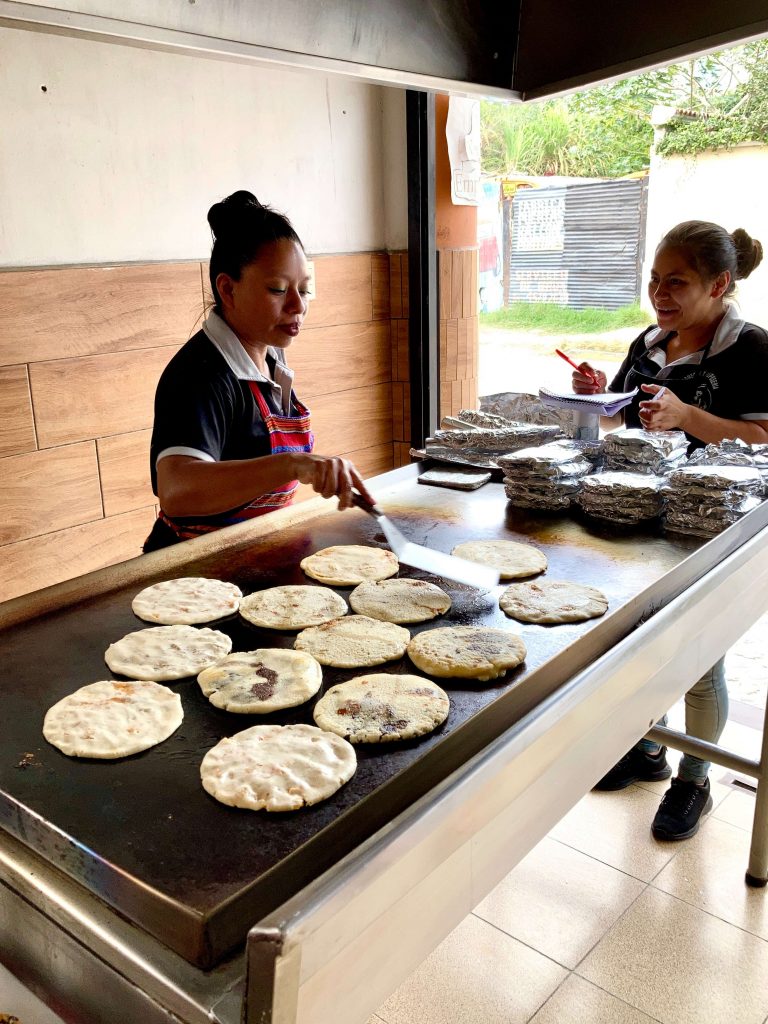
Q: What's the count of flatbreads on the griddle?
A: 13